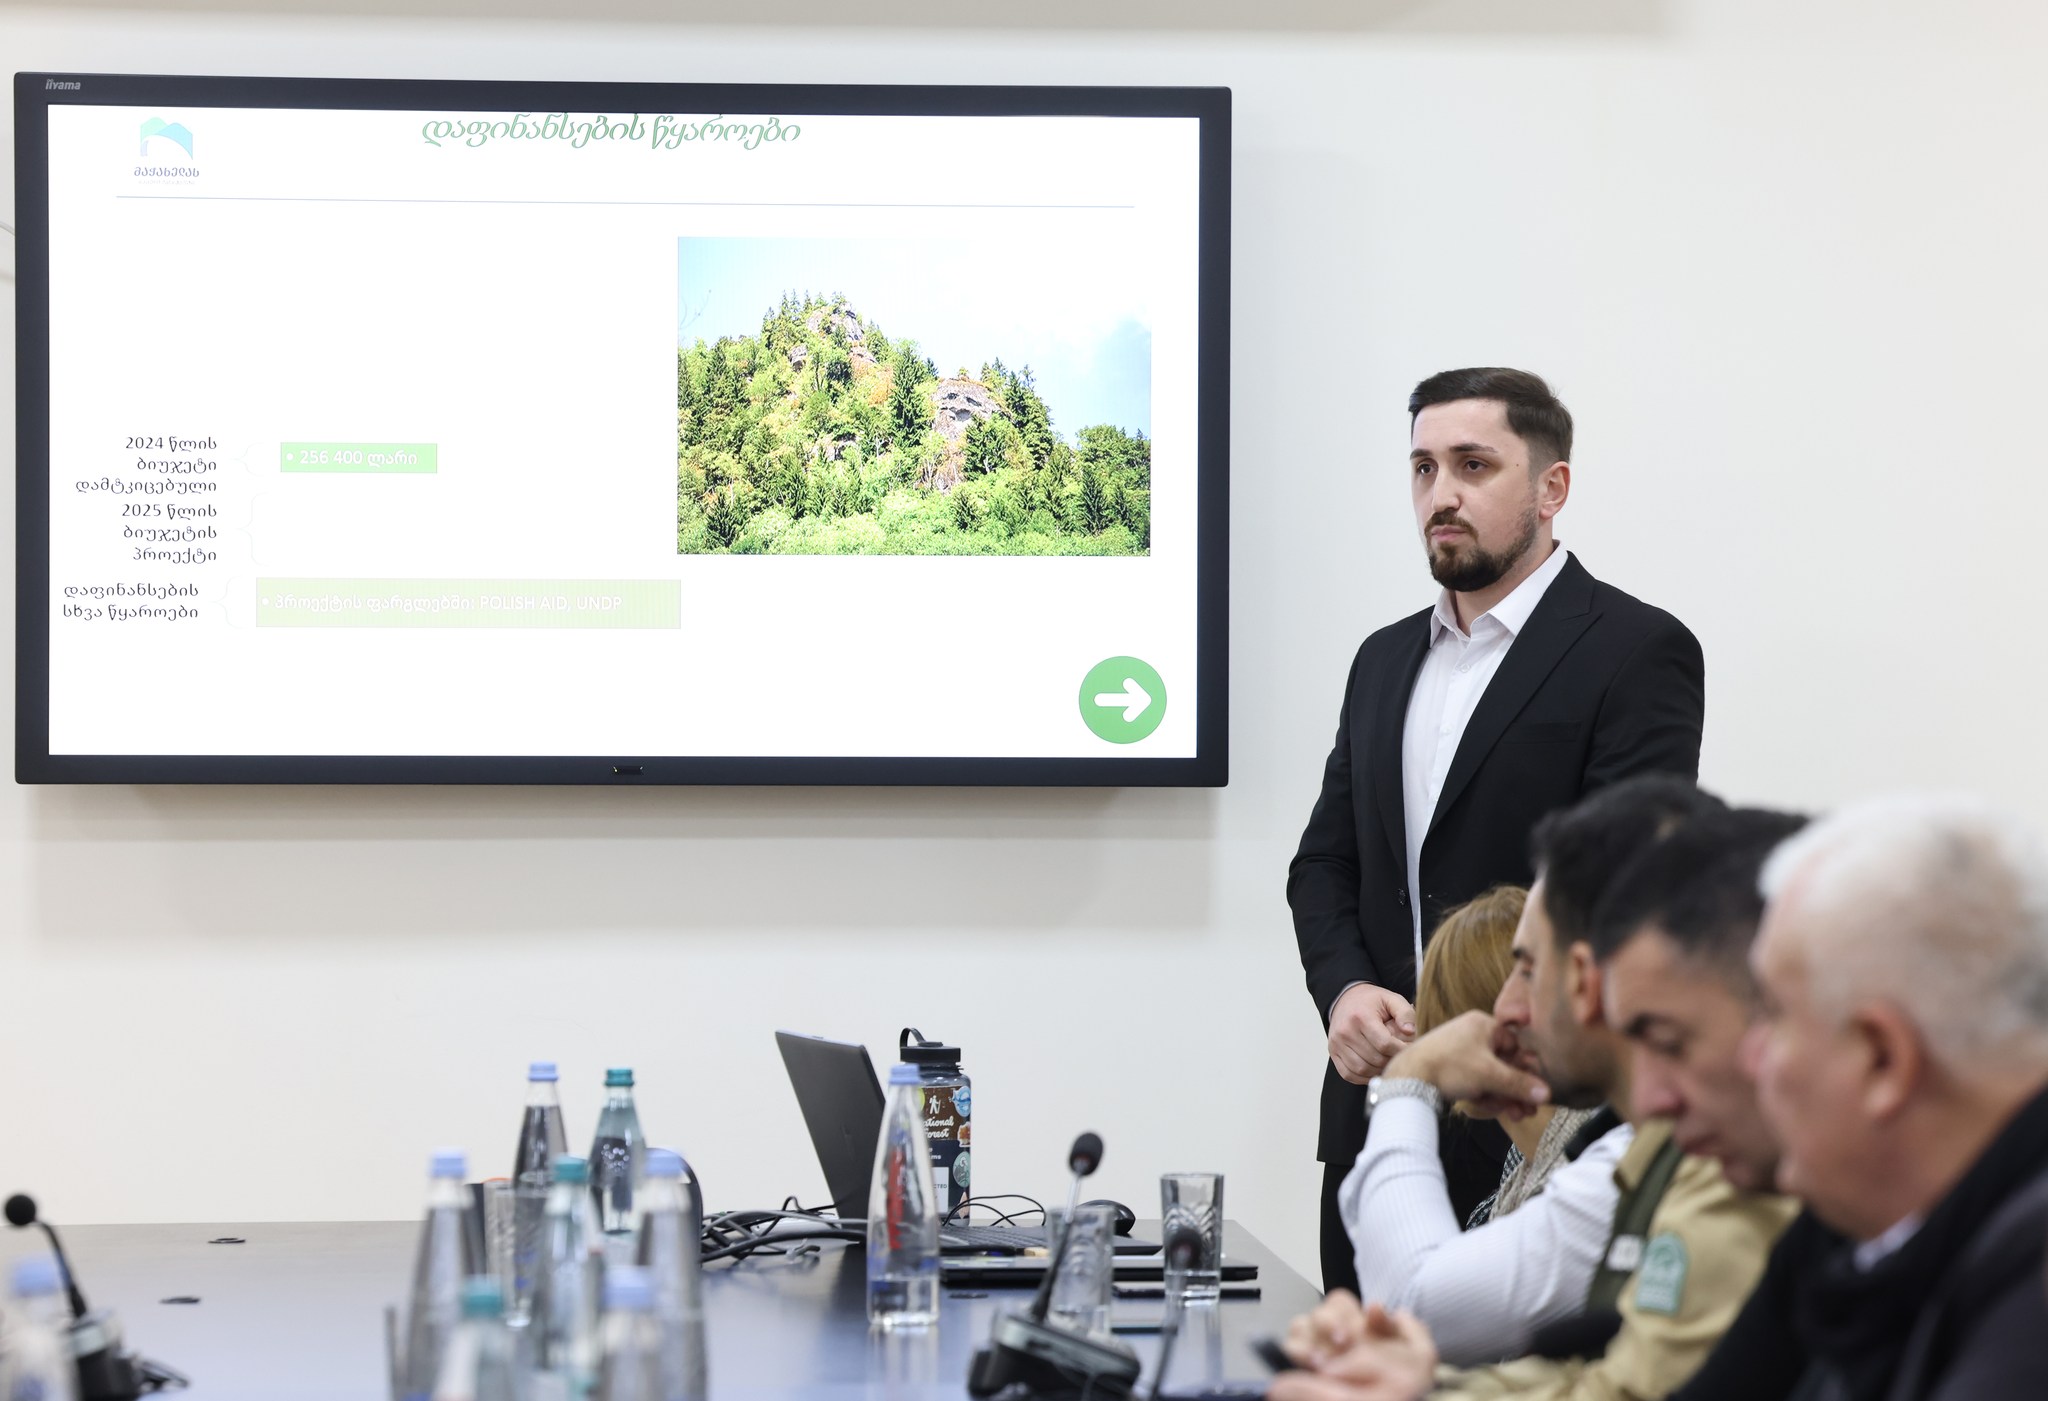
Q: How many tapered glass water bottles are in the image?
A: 9